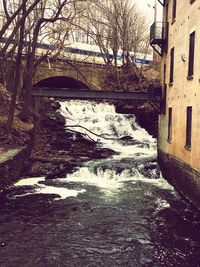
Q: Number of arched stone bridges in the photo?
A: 1